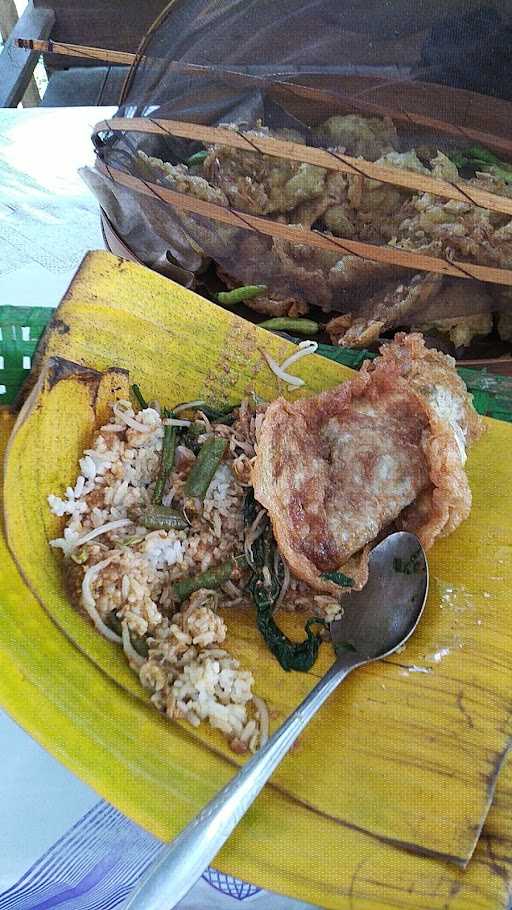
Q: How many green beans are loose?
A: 2